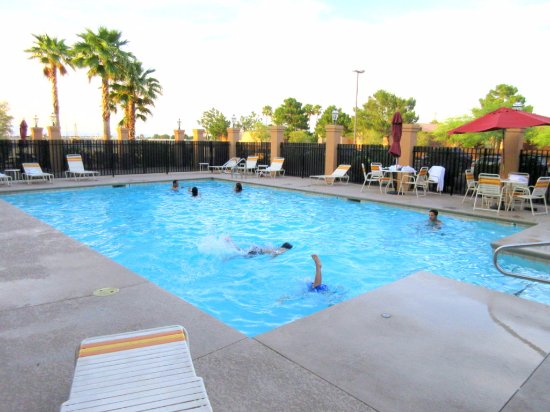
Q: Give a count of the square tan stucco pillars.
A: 10